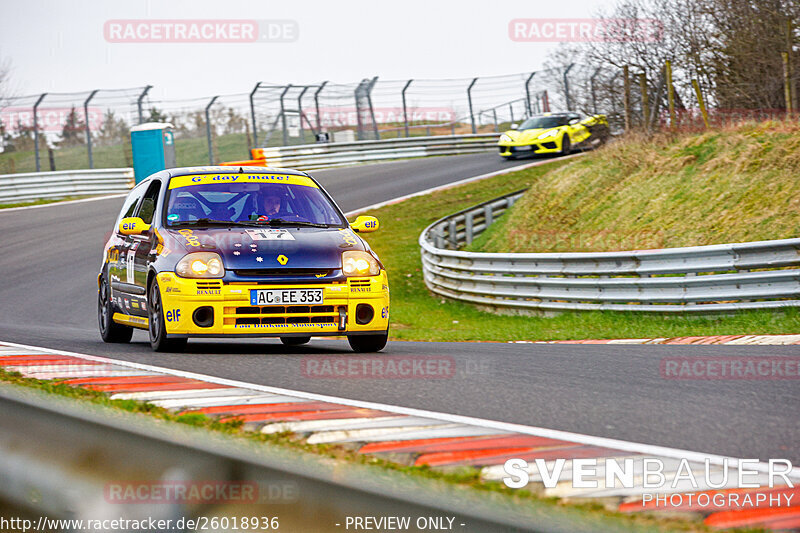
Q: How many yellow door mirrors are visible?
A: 2